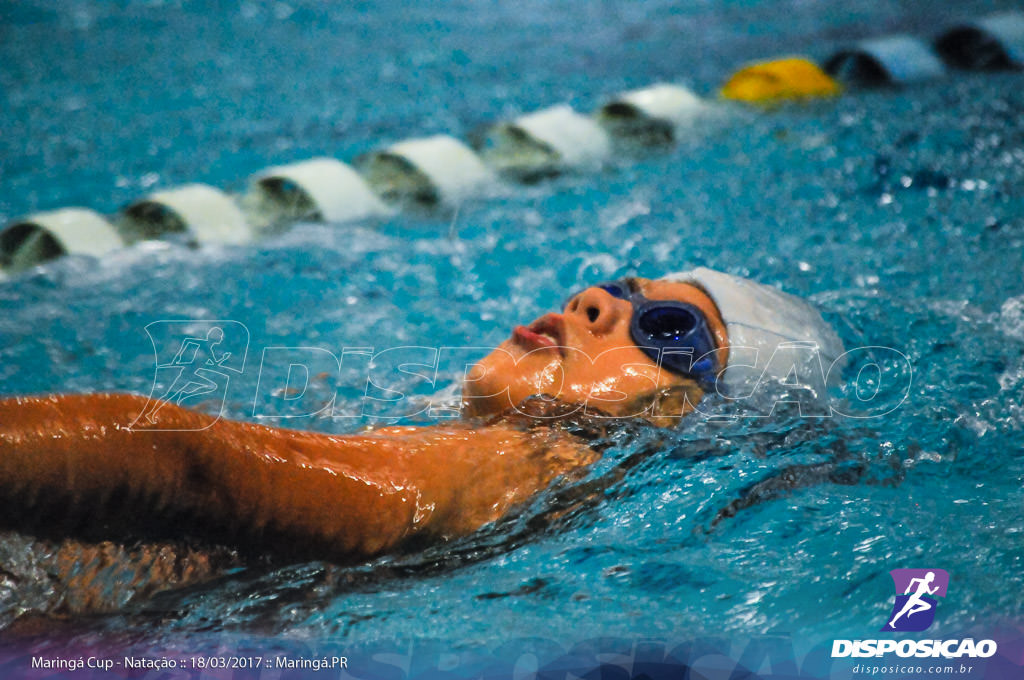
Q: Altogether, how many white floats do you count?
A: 6